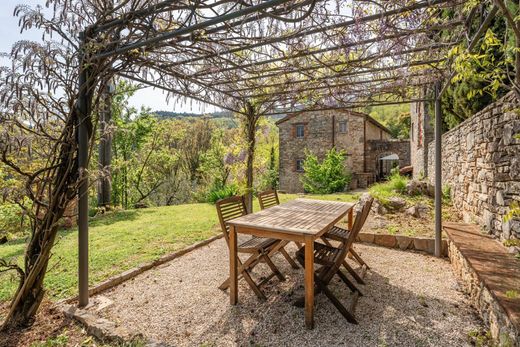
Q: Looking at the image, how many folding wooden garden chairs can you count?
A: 4